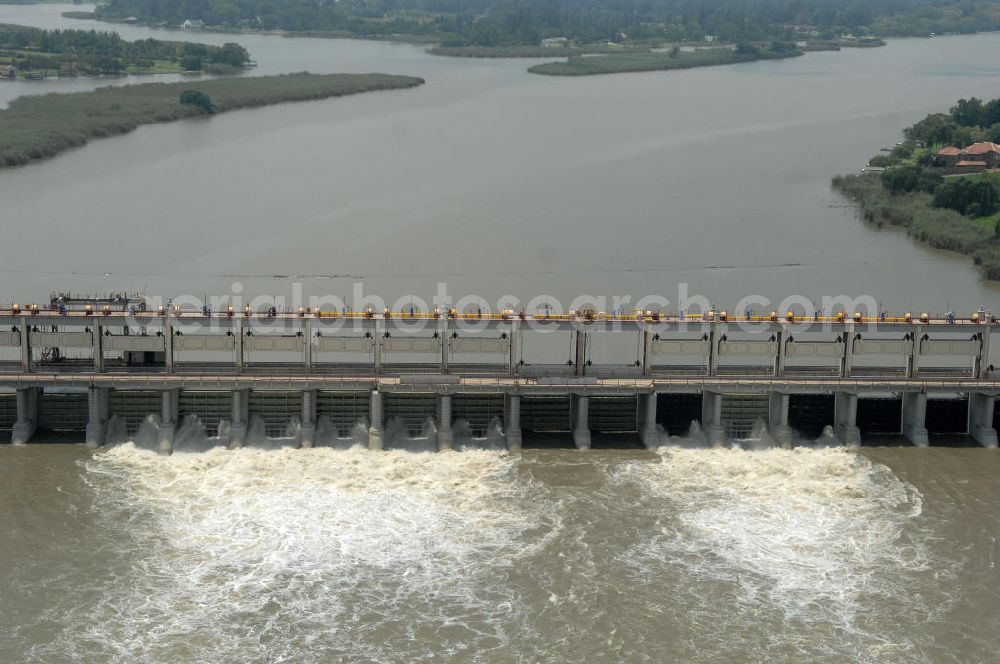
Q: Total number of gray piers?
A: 15